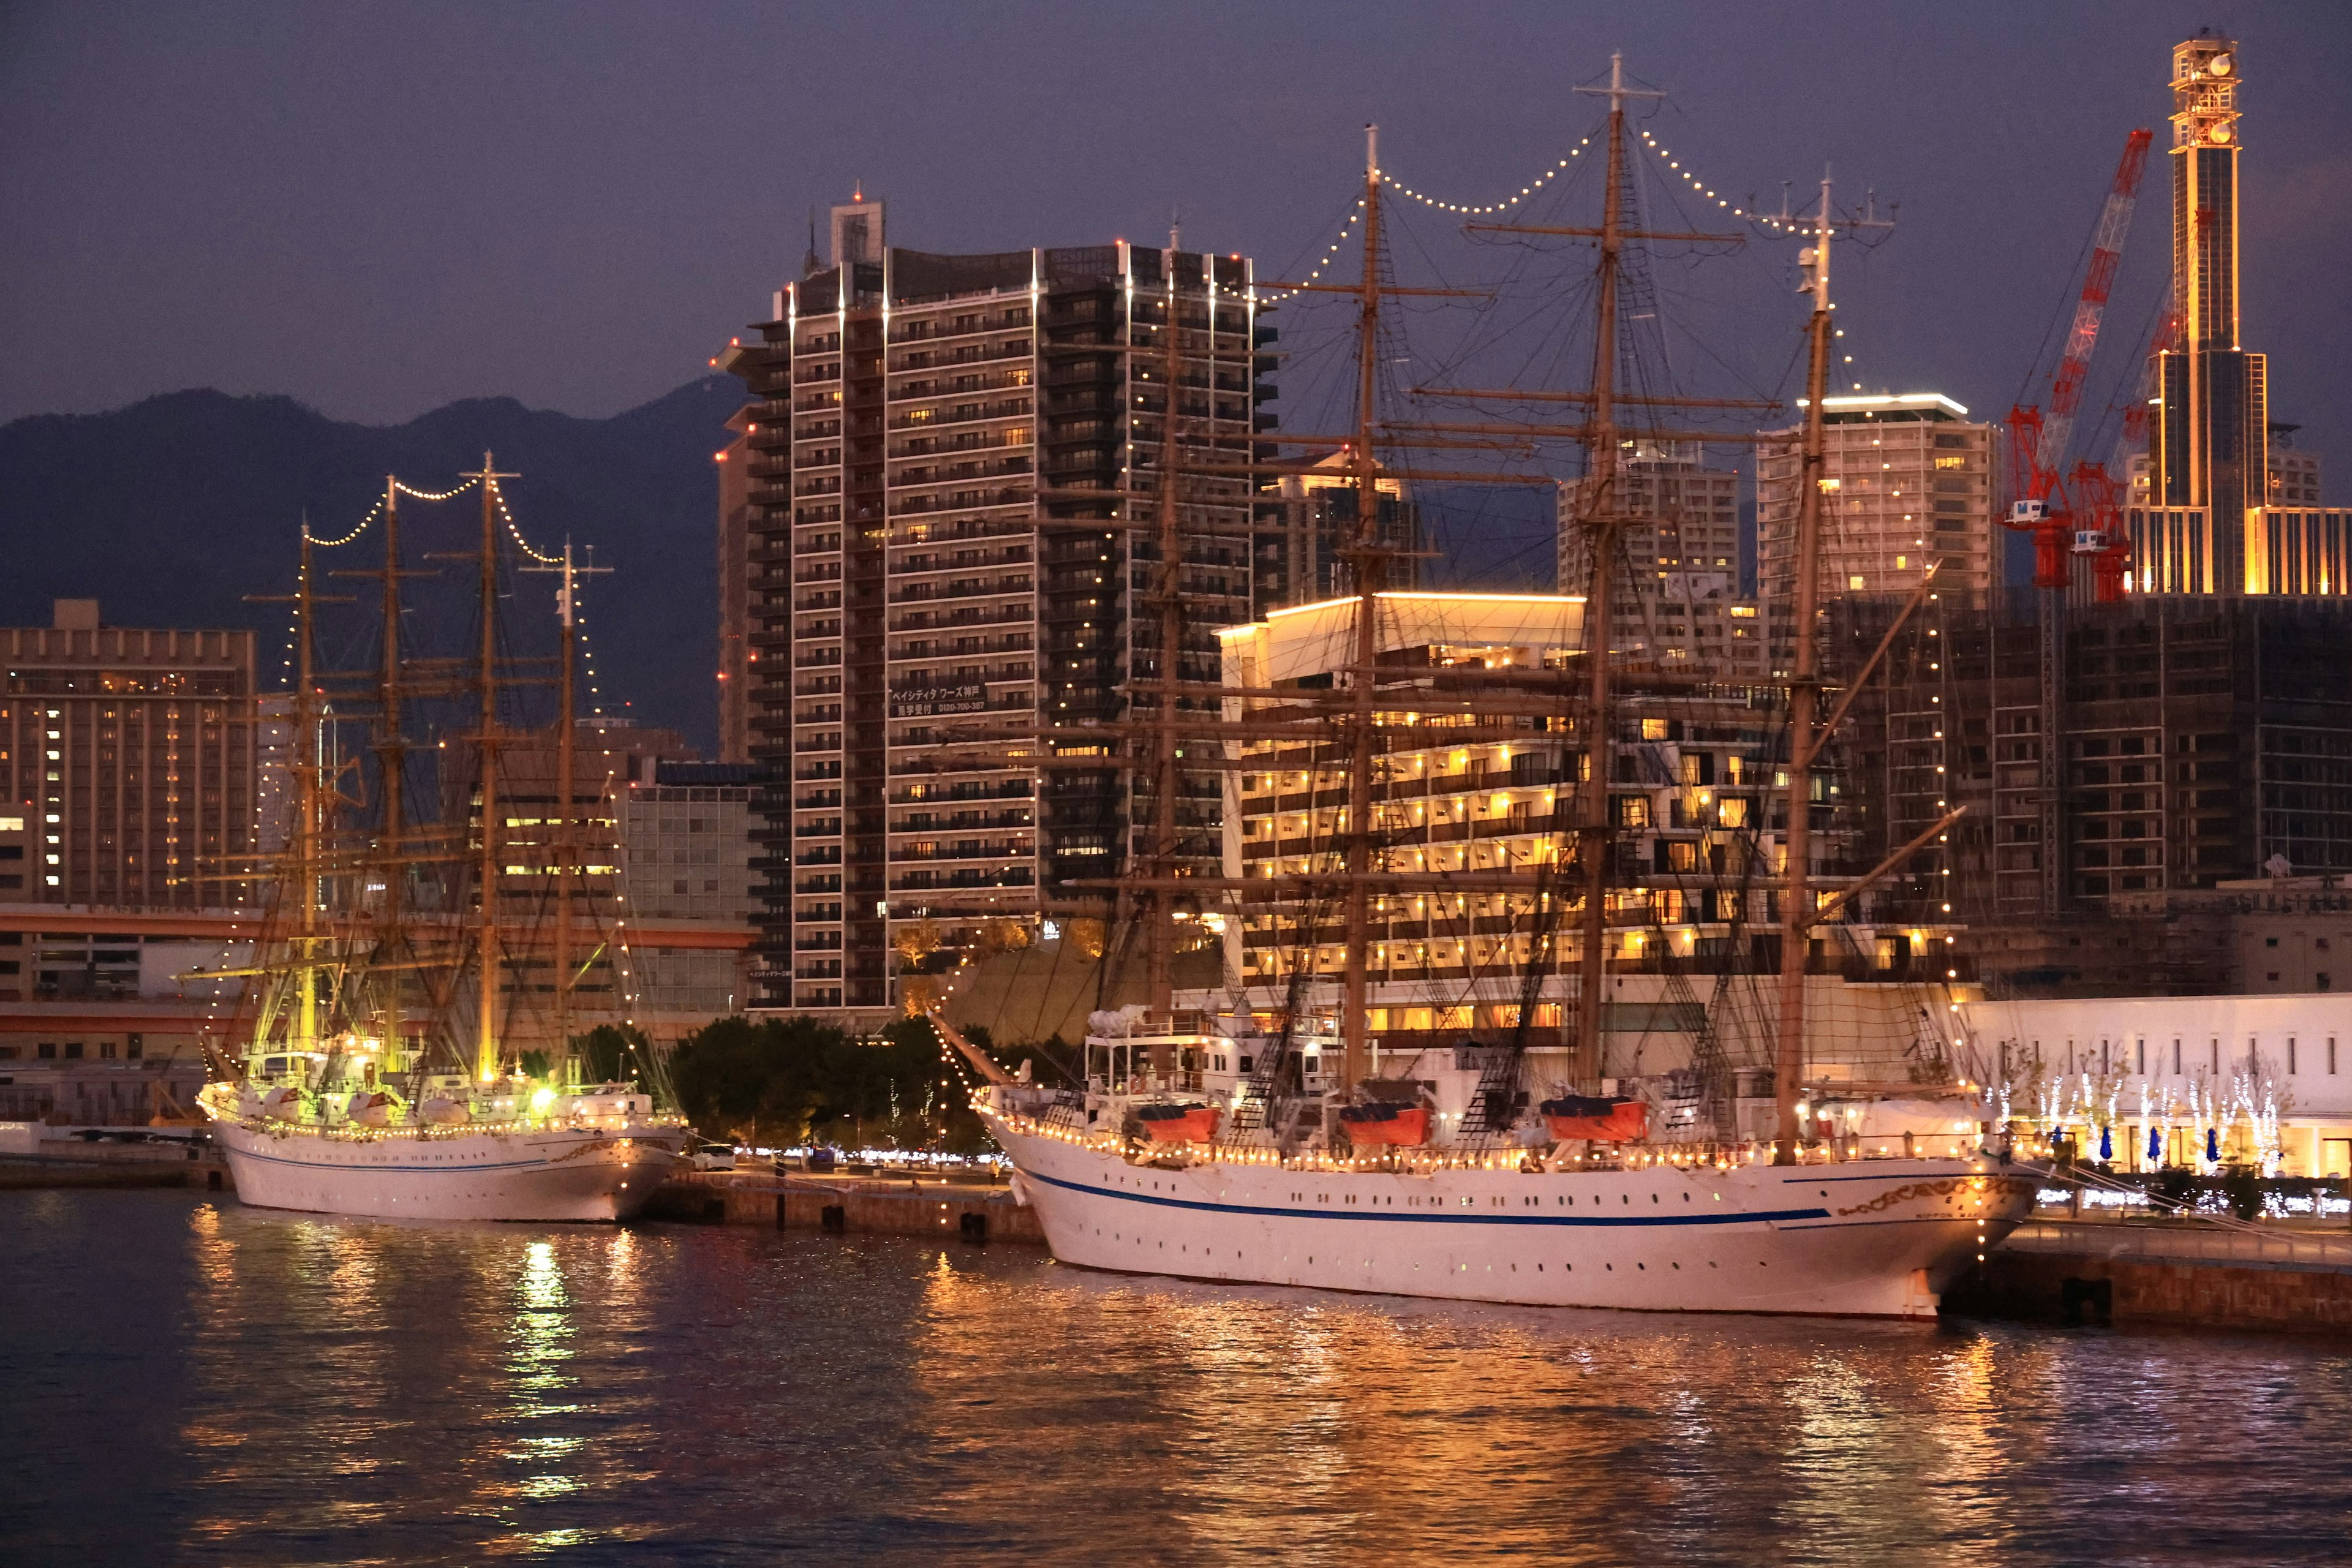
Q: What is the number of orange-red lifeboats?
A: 3